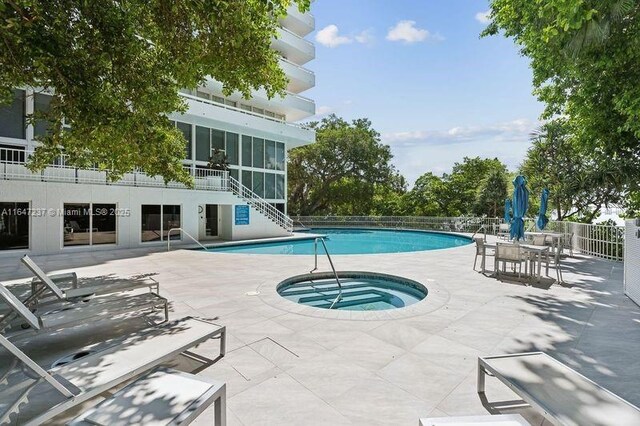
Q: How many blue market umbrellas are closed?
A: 3